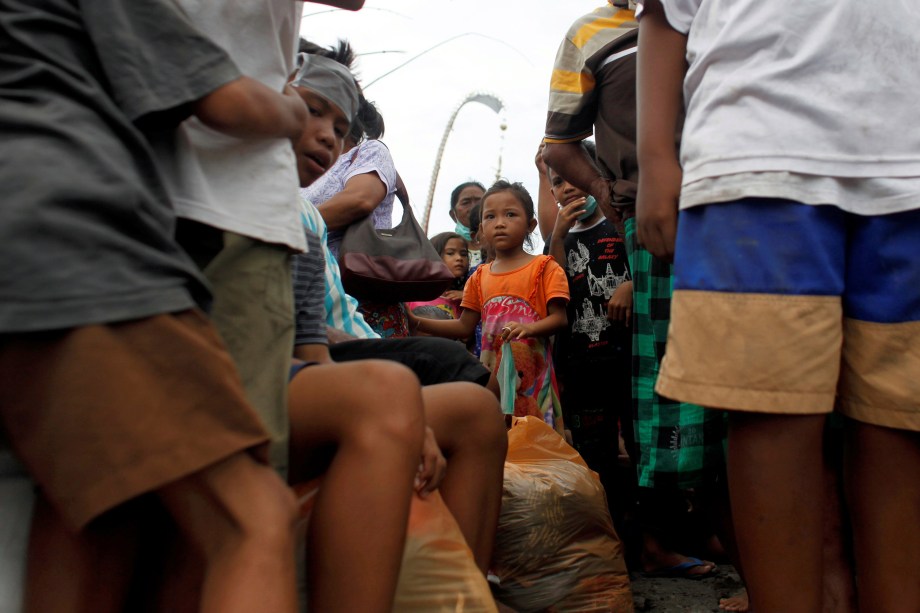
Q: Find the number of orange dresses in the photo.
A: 1